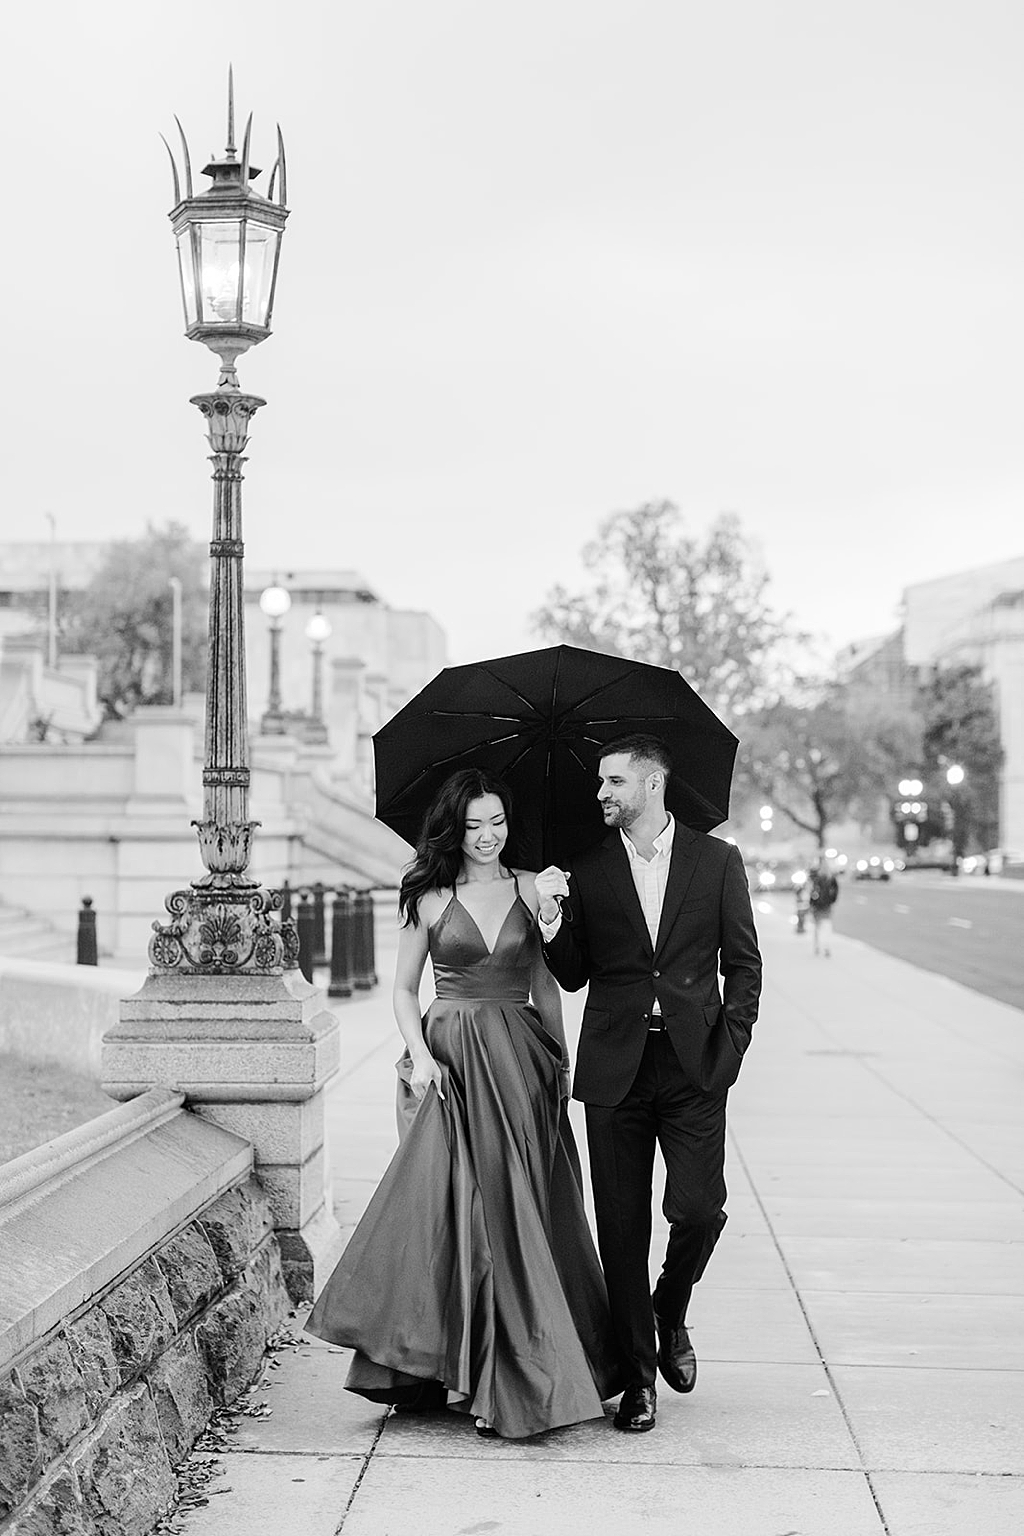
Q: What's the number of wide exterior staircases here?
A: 1